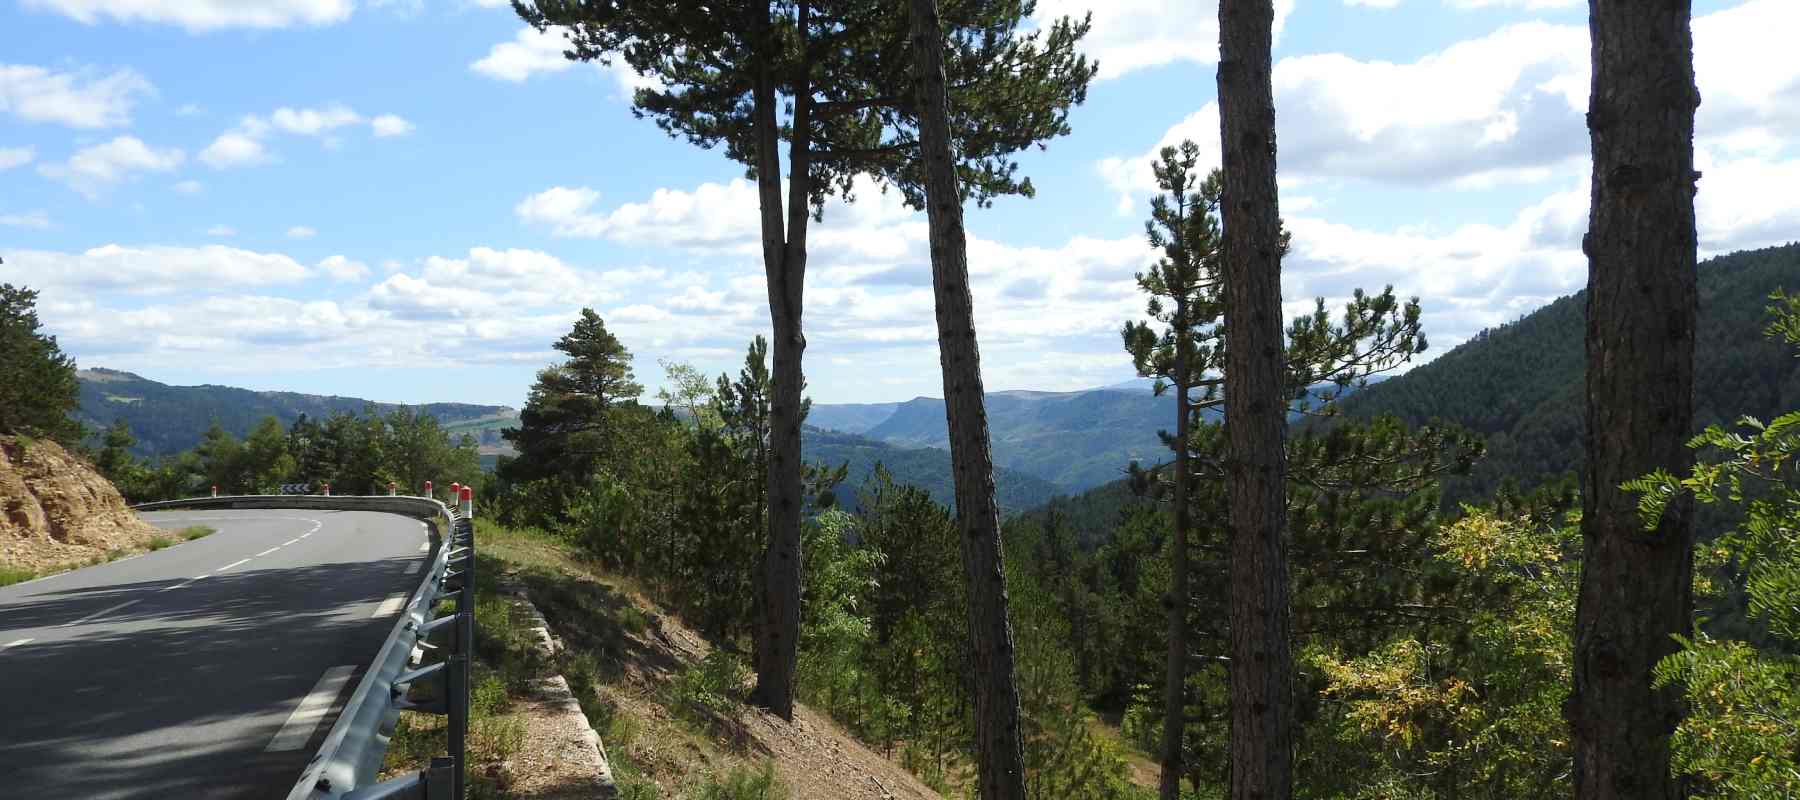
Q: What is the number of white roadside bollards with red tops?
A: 6